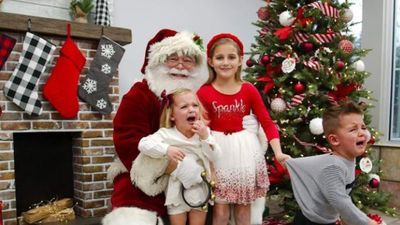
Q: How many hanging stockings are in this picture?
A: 4